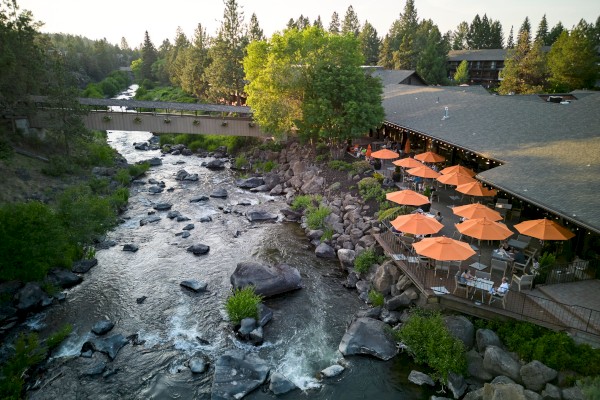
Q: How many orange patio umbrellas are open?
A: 13